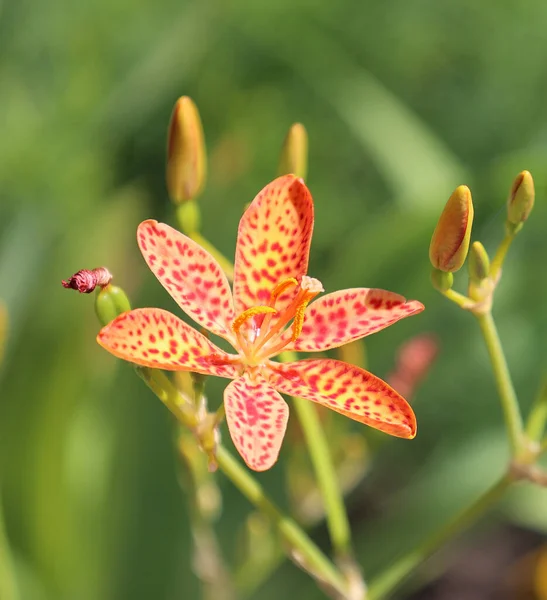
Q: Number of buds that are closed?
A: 5